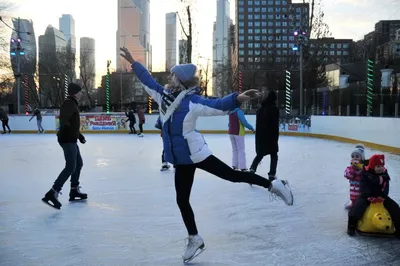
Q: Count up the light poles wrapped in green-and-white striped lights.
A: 2